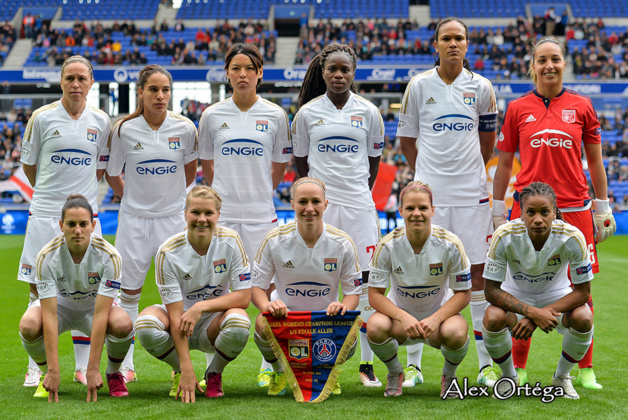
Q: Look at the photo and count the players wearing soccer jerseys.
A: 11